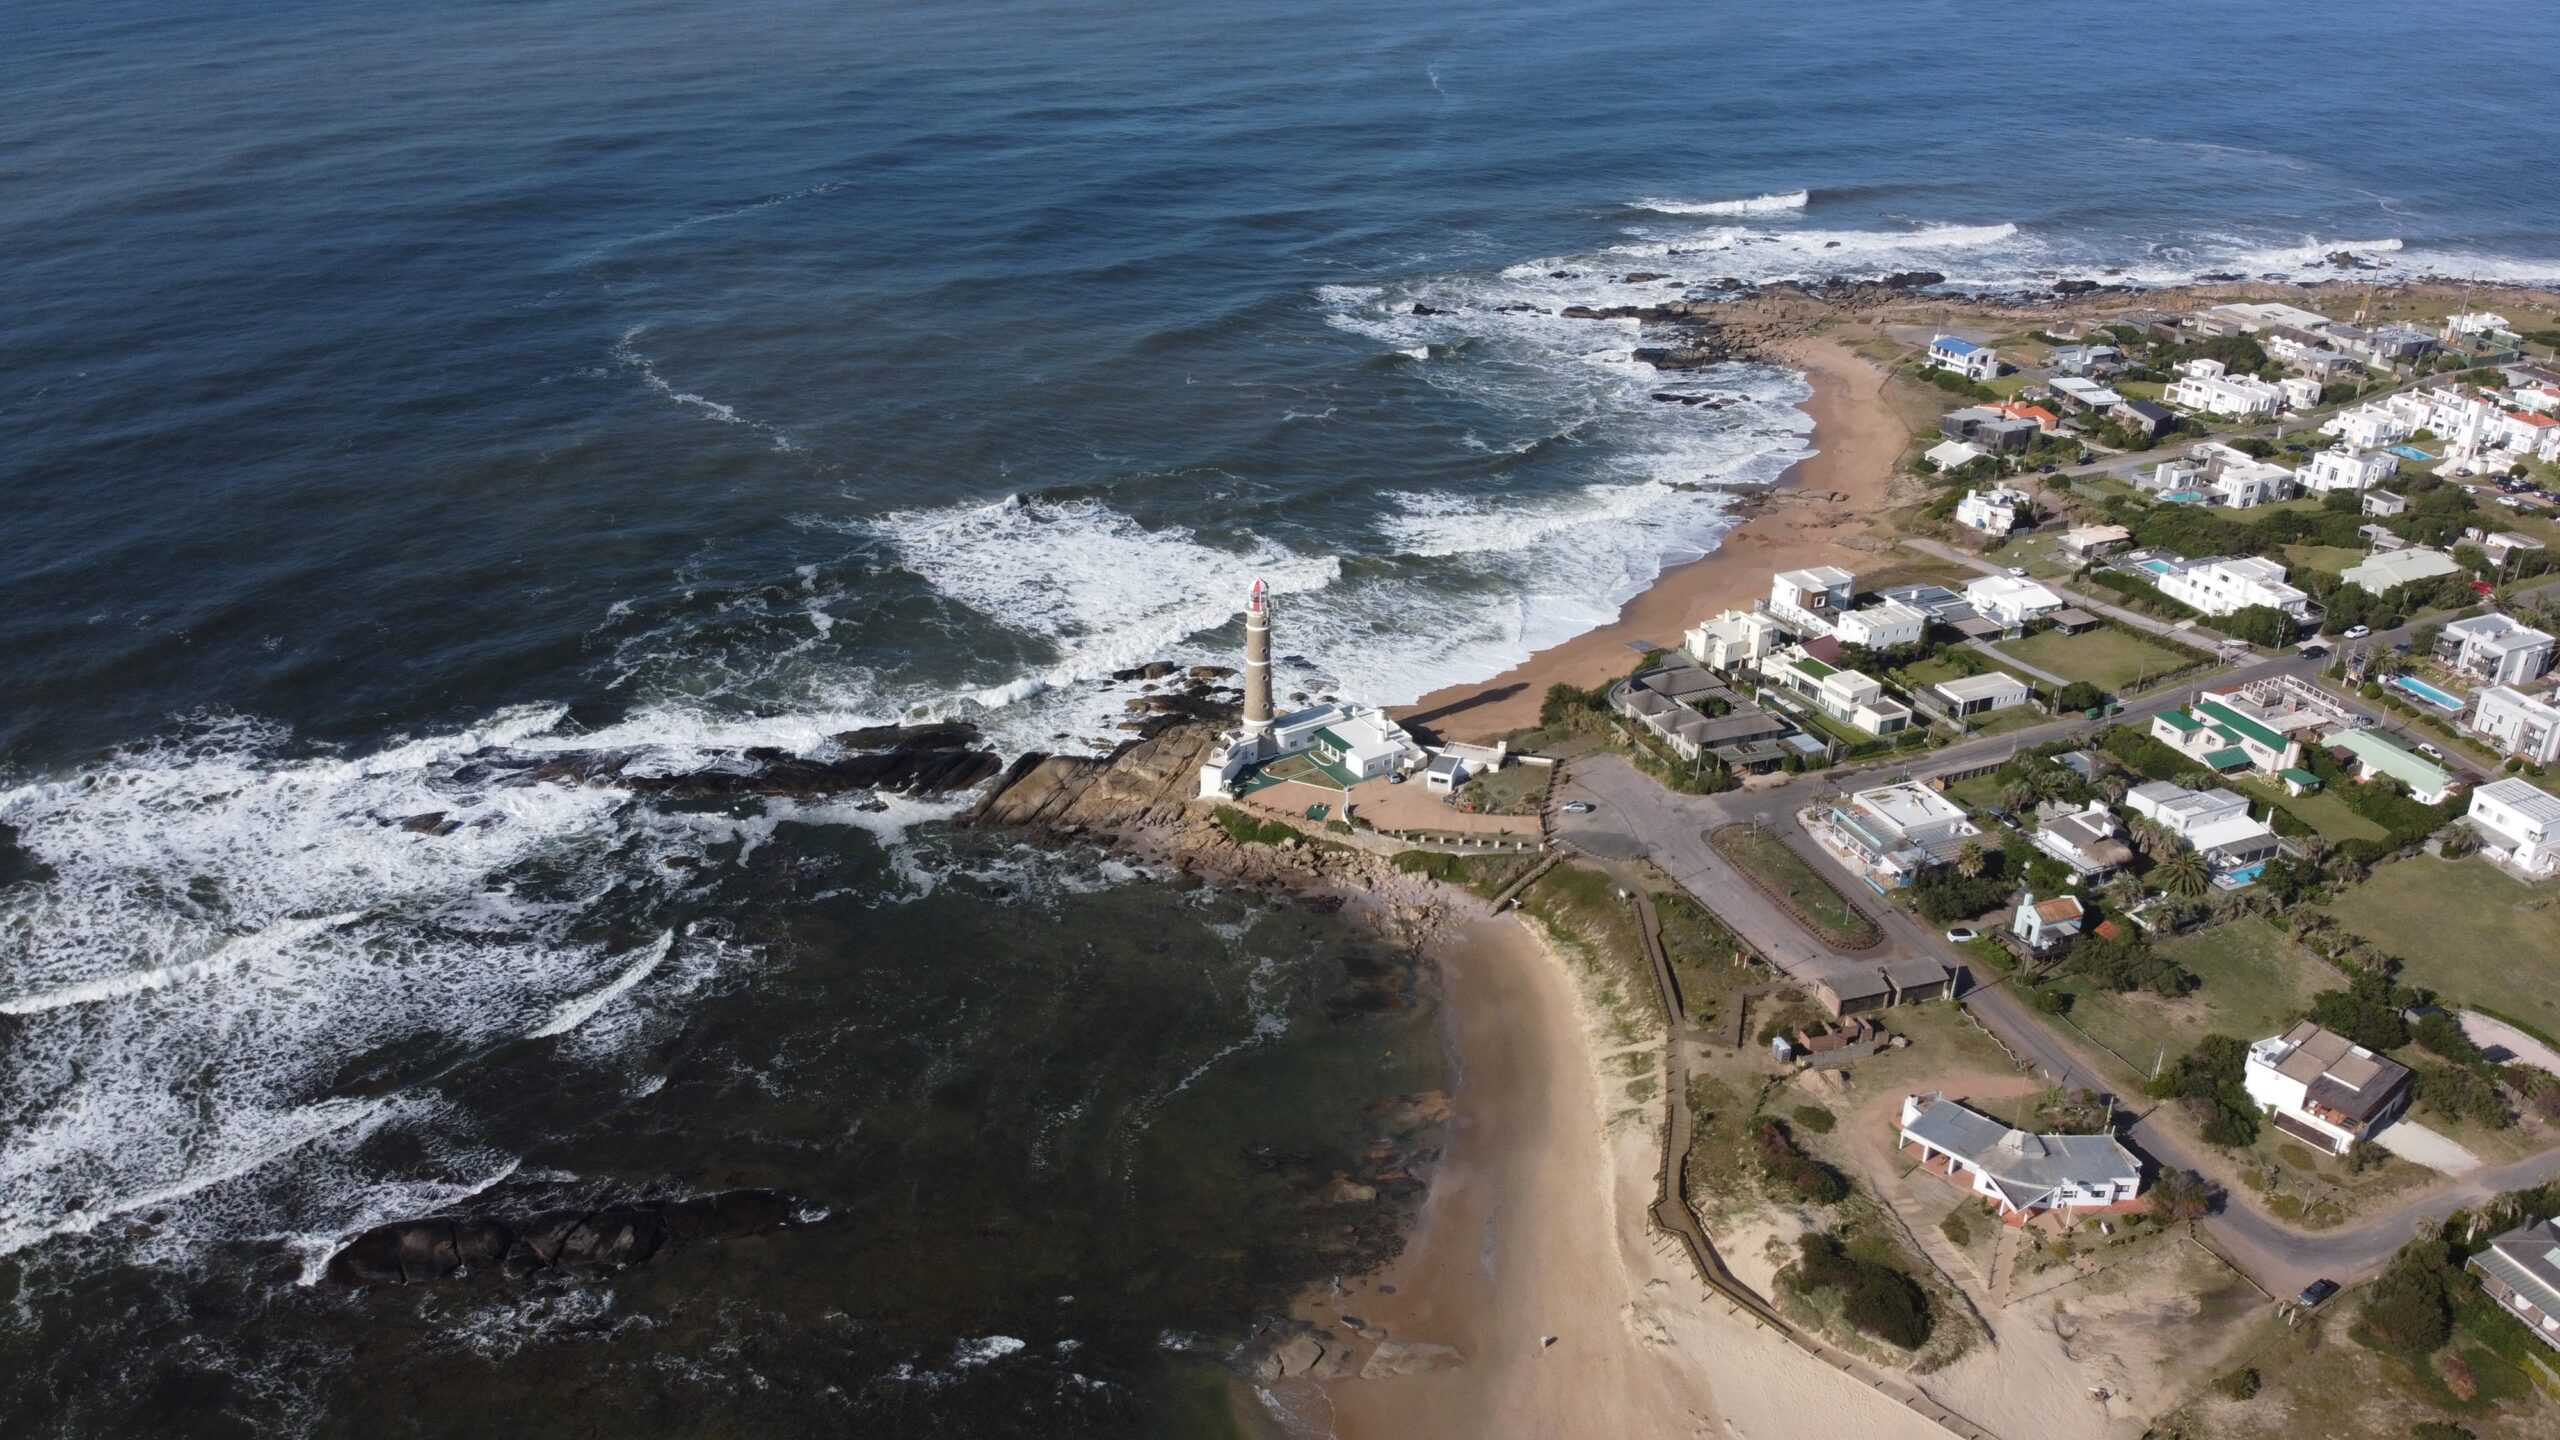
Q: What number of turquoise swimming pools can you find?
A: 5